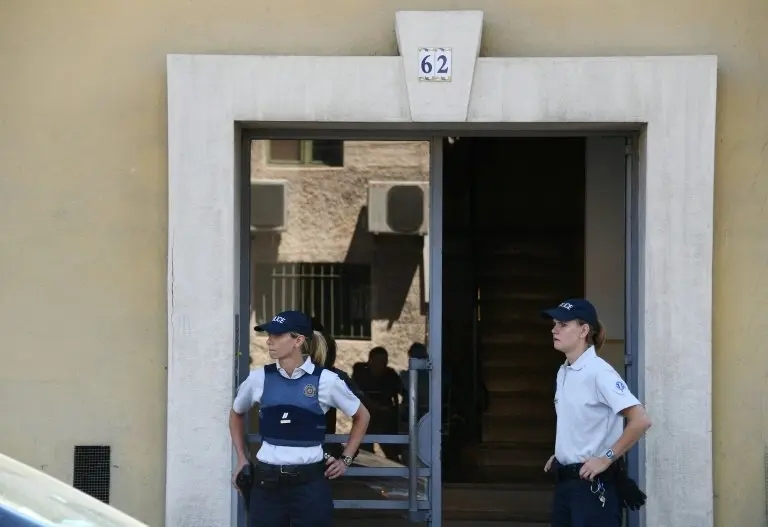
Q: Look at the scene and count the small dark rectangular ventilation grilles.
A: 1